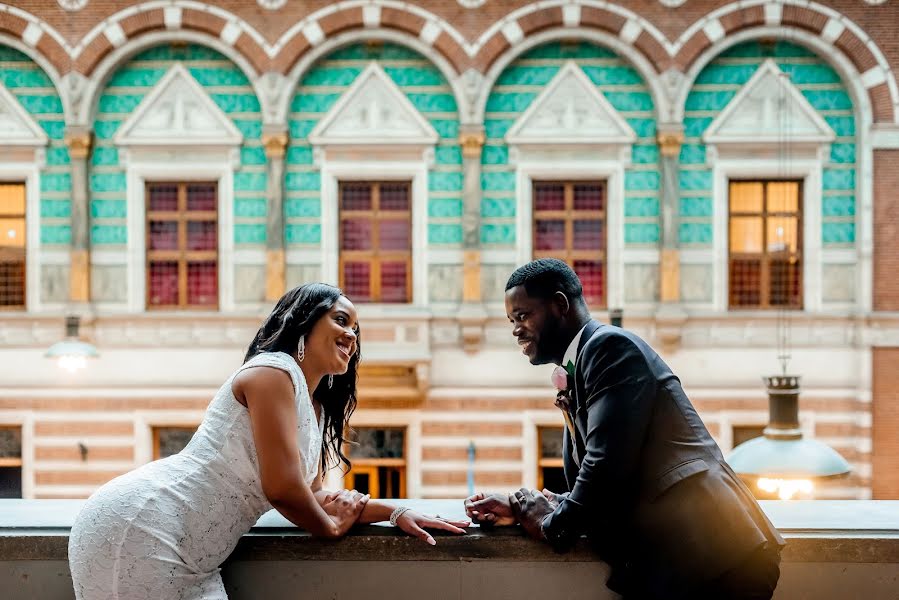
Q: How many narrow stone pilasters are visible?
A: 4